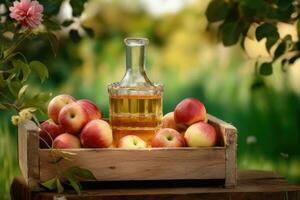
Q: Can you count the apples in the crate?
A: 11